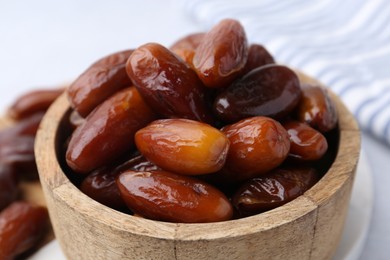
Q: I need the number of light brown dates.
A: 1